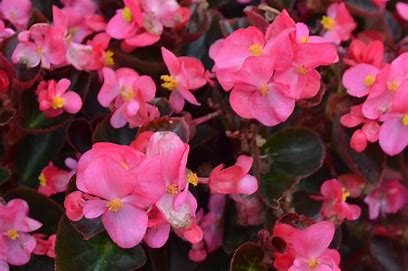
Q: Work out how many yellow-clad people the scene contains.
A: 0